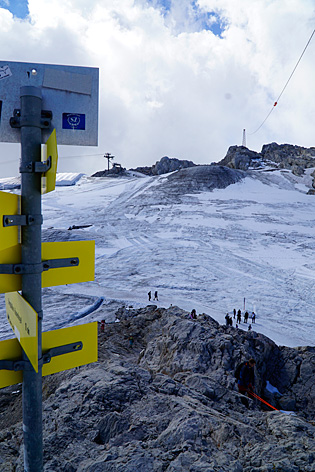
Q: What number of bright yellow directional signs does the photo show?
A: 5